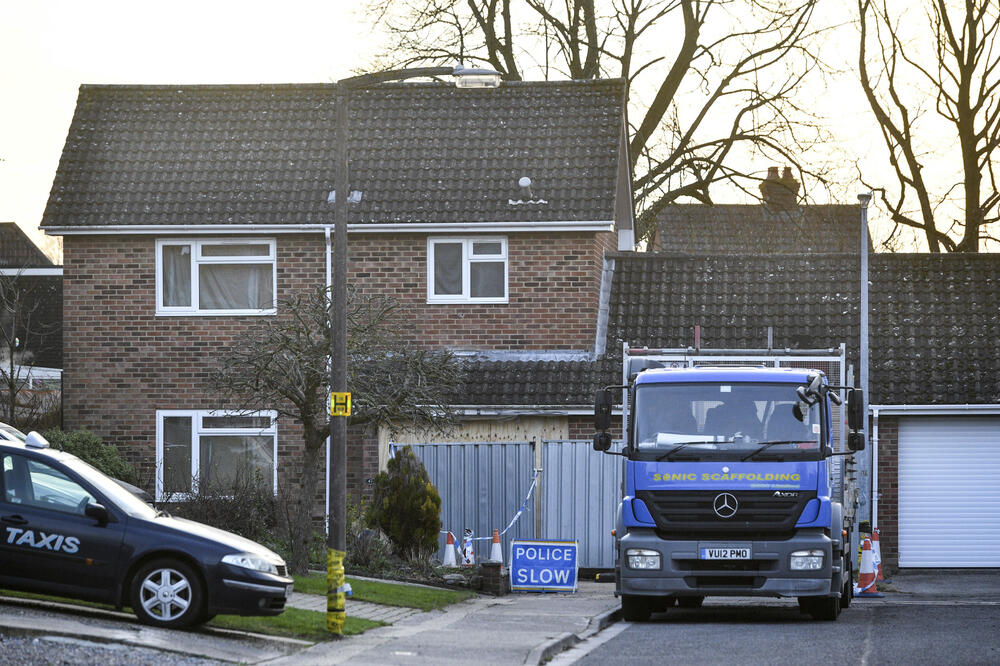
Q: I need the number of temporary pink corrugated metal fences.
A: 0